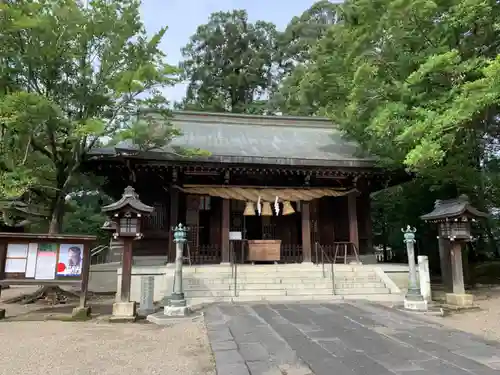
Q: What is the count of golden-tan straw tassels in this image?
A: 3